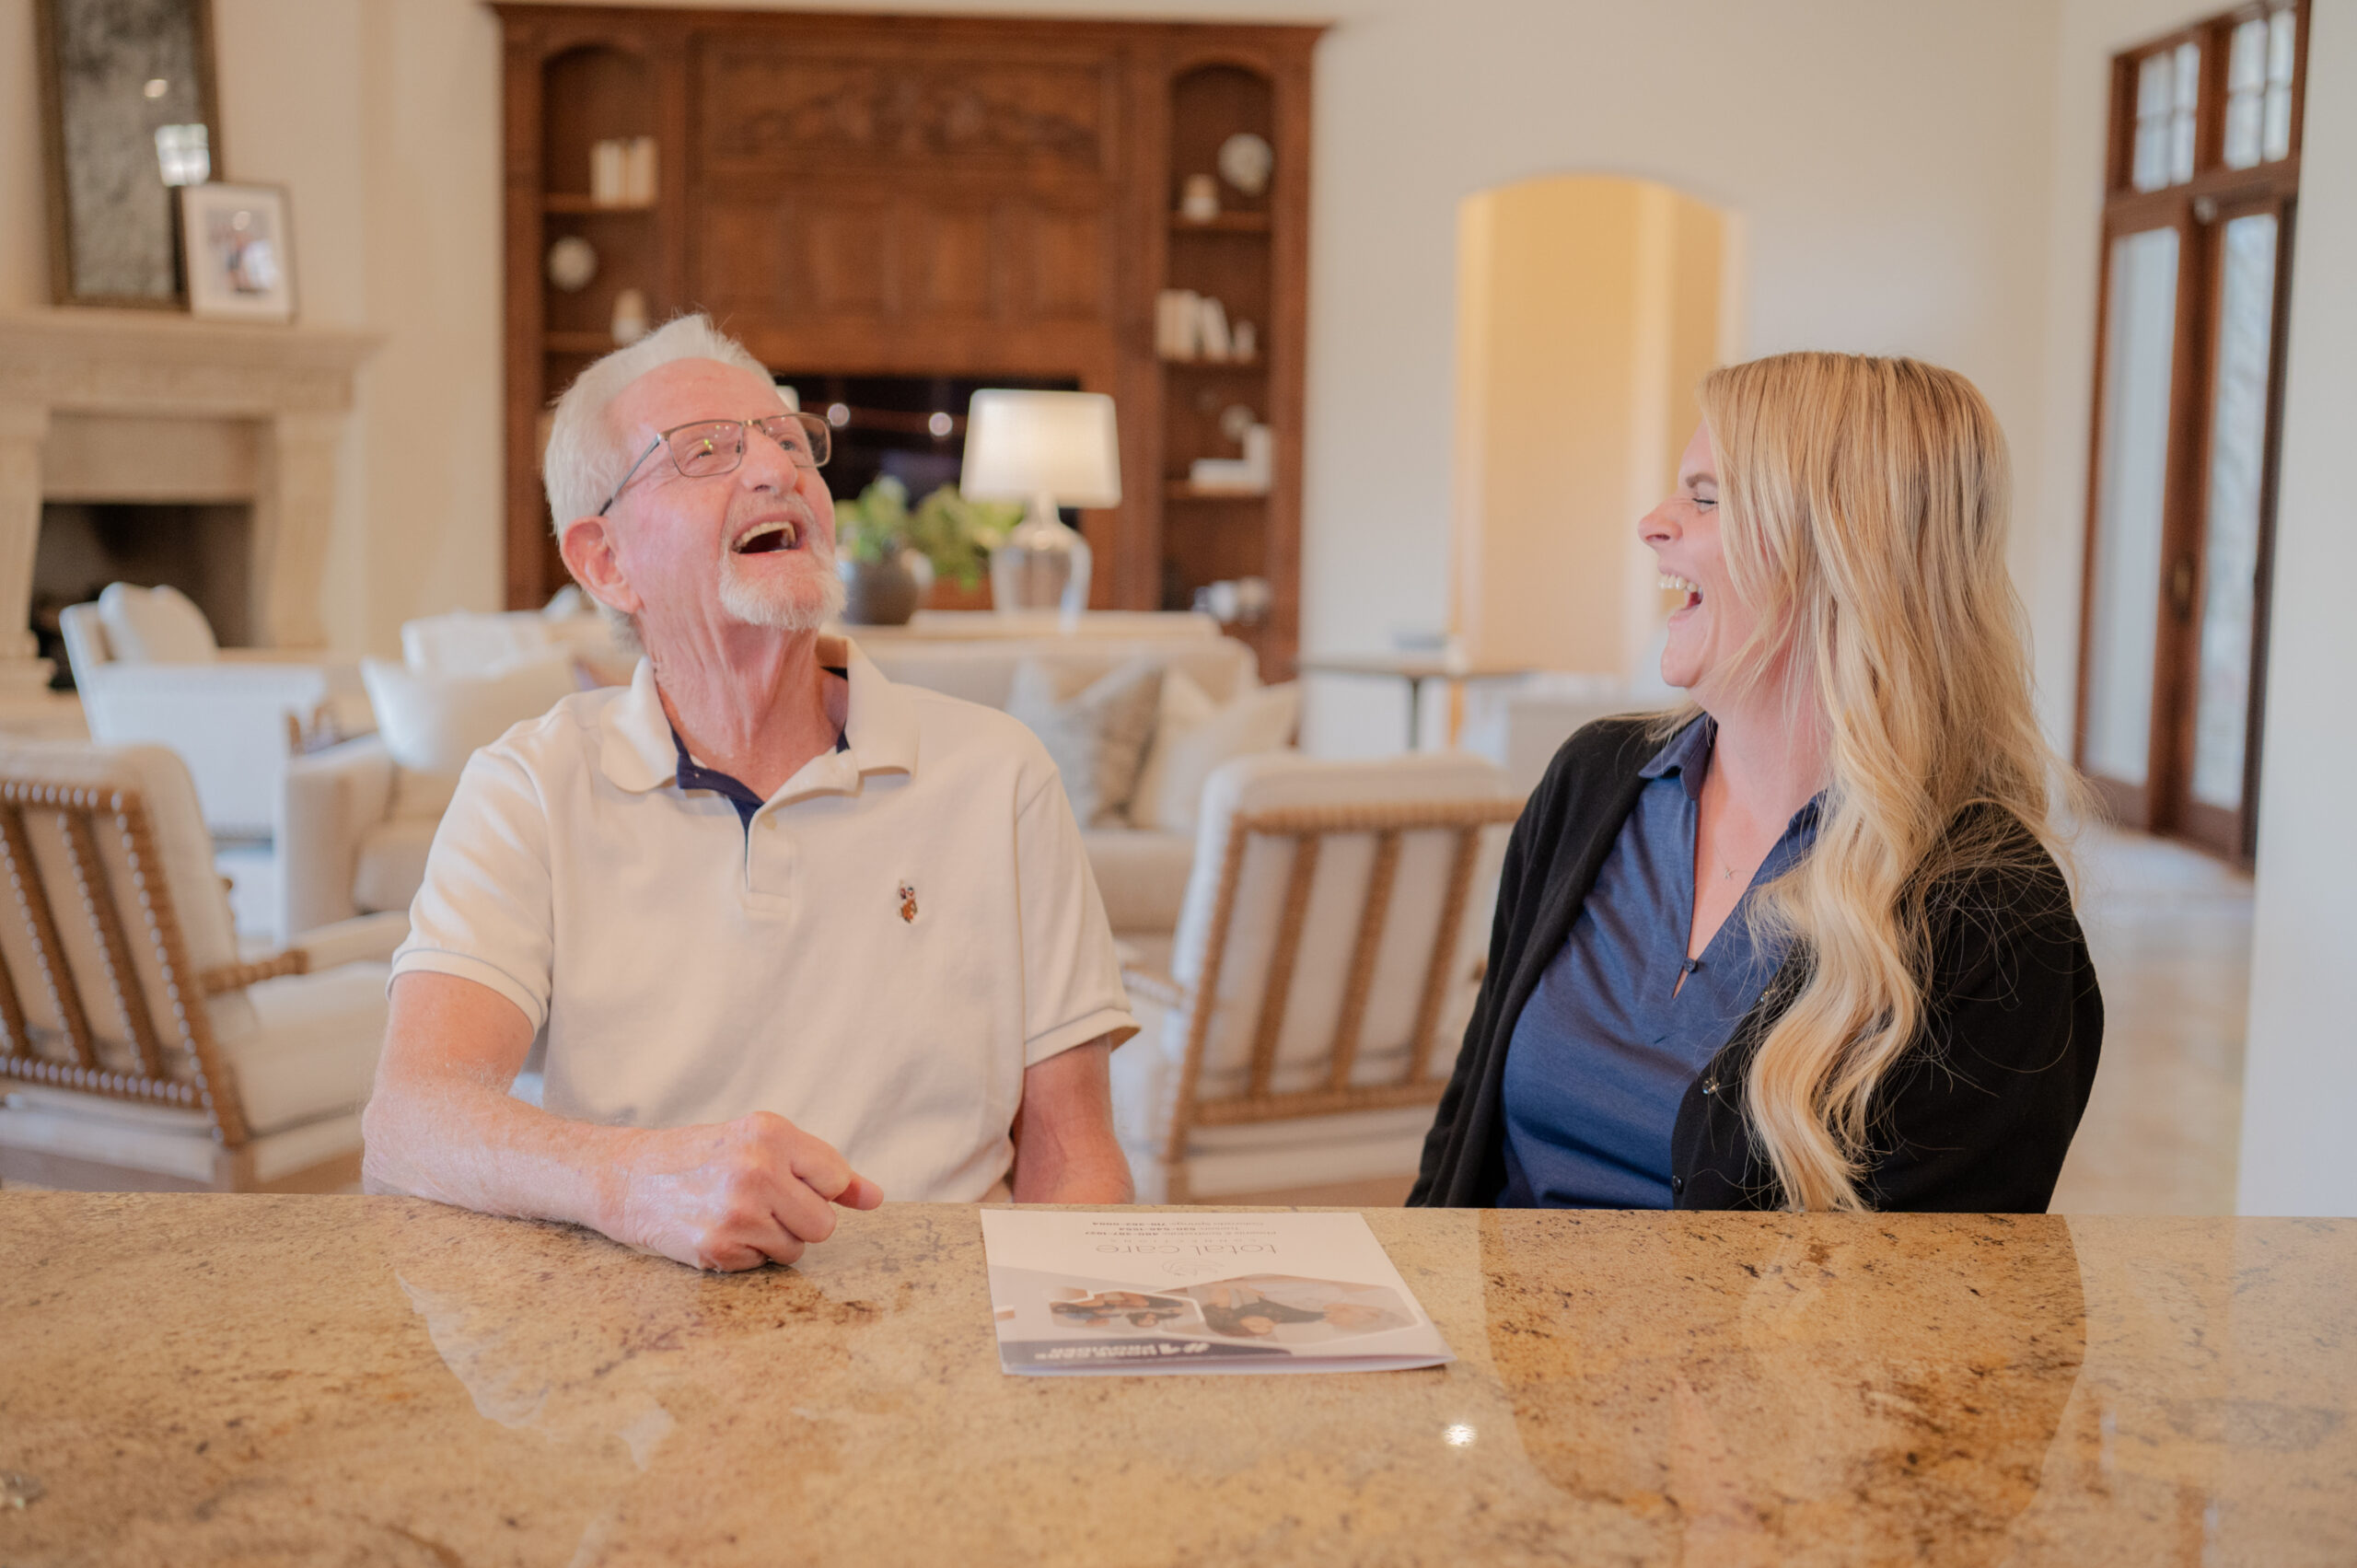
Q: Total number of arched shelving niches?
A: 2